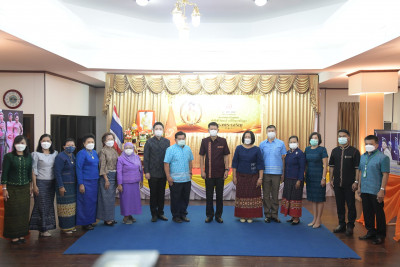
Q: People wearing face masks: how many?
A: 15